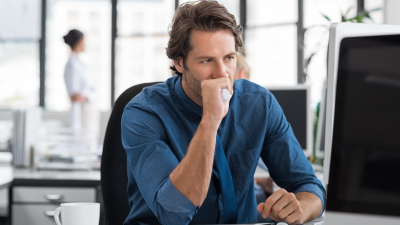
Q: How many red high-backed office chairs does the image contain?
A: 0